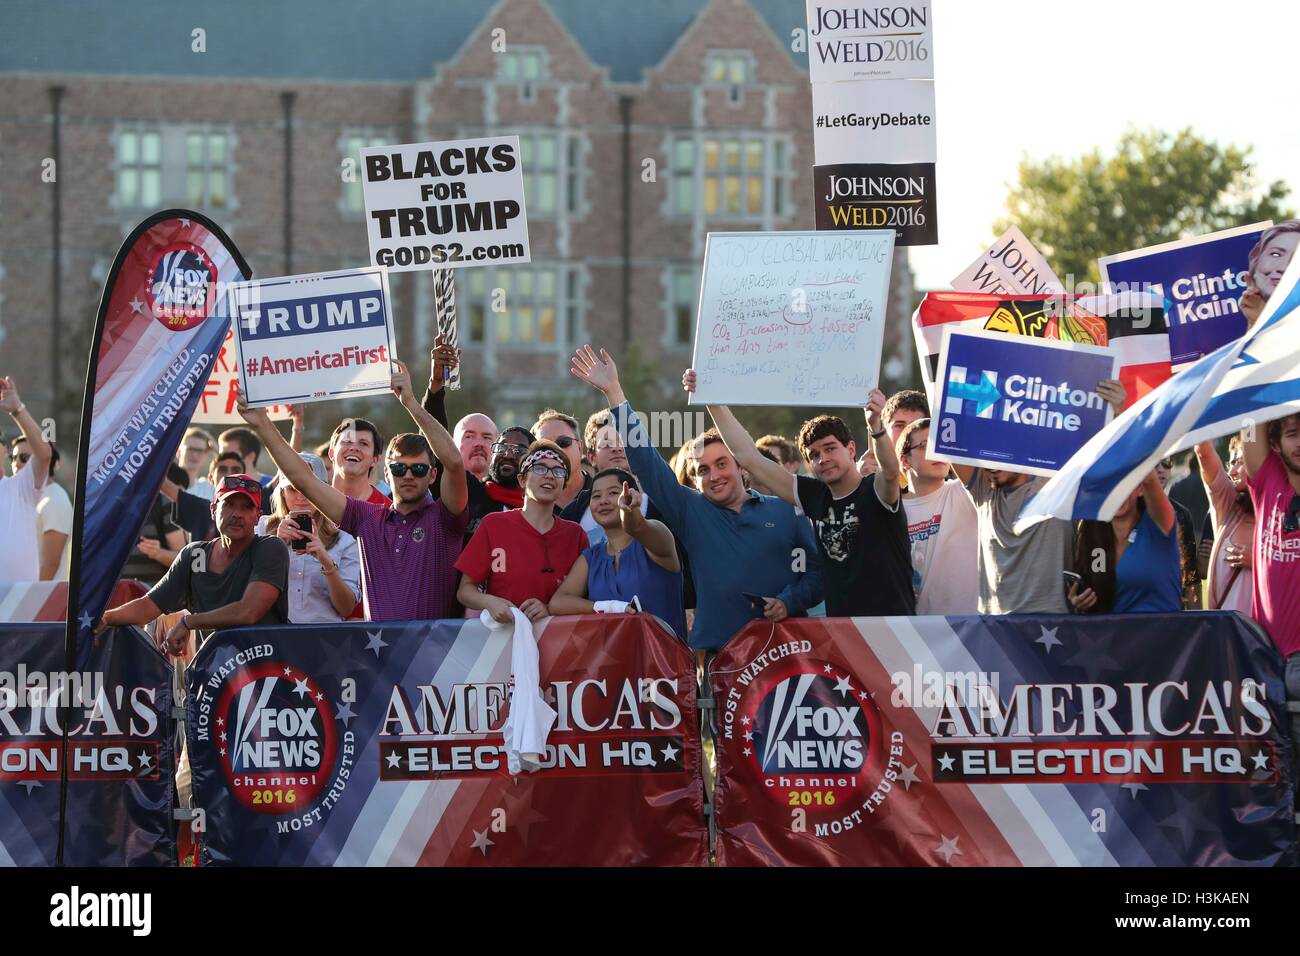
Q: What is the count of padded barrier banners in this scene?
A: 3